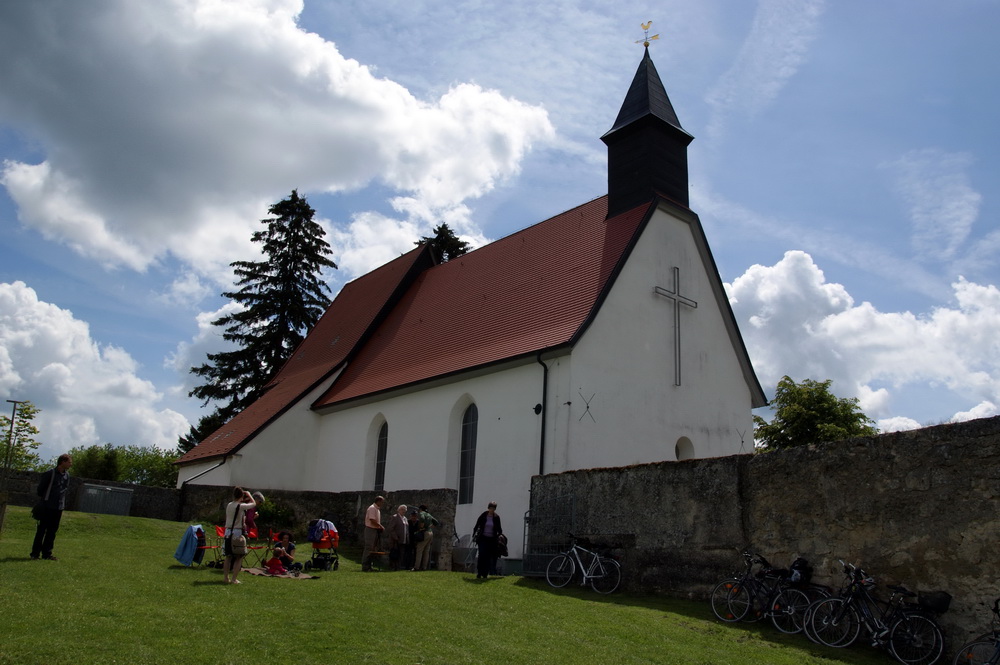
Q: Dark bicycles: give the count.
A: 5